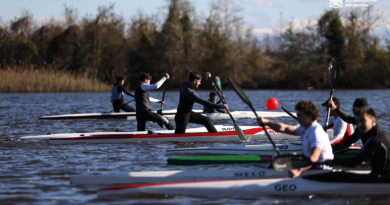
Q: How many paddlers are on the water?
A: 8